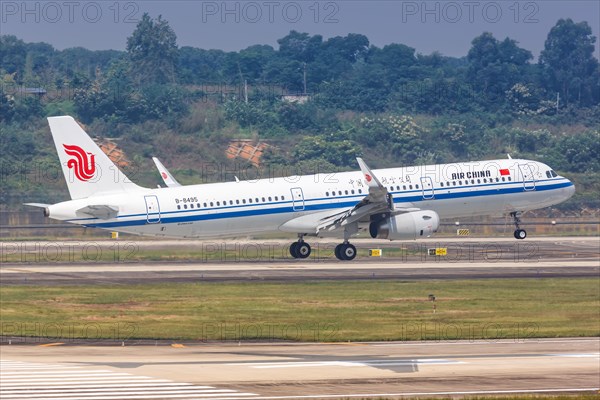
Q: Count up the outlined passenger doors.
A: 4